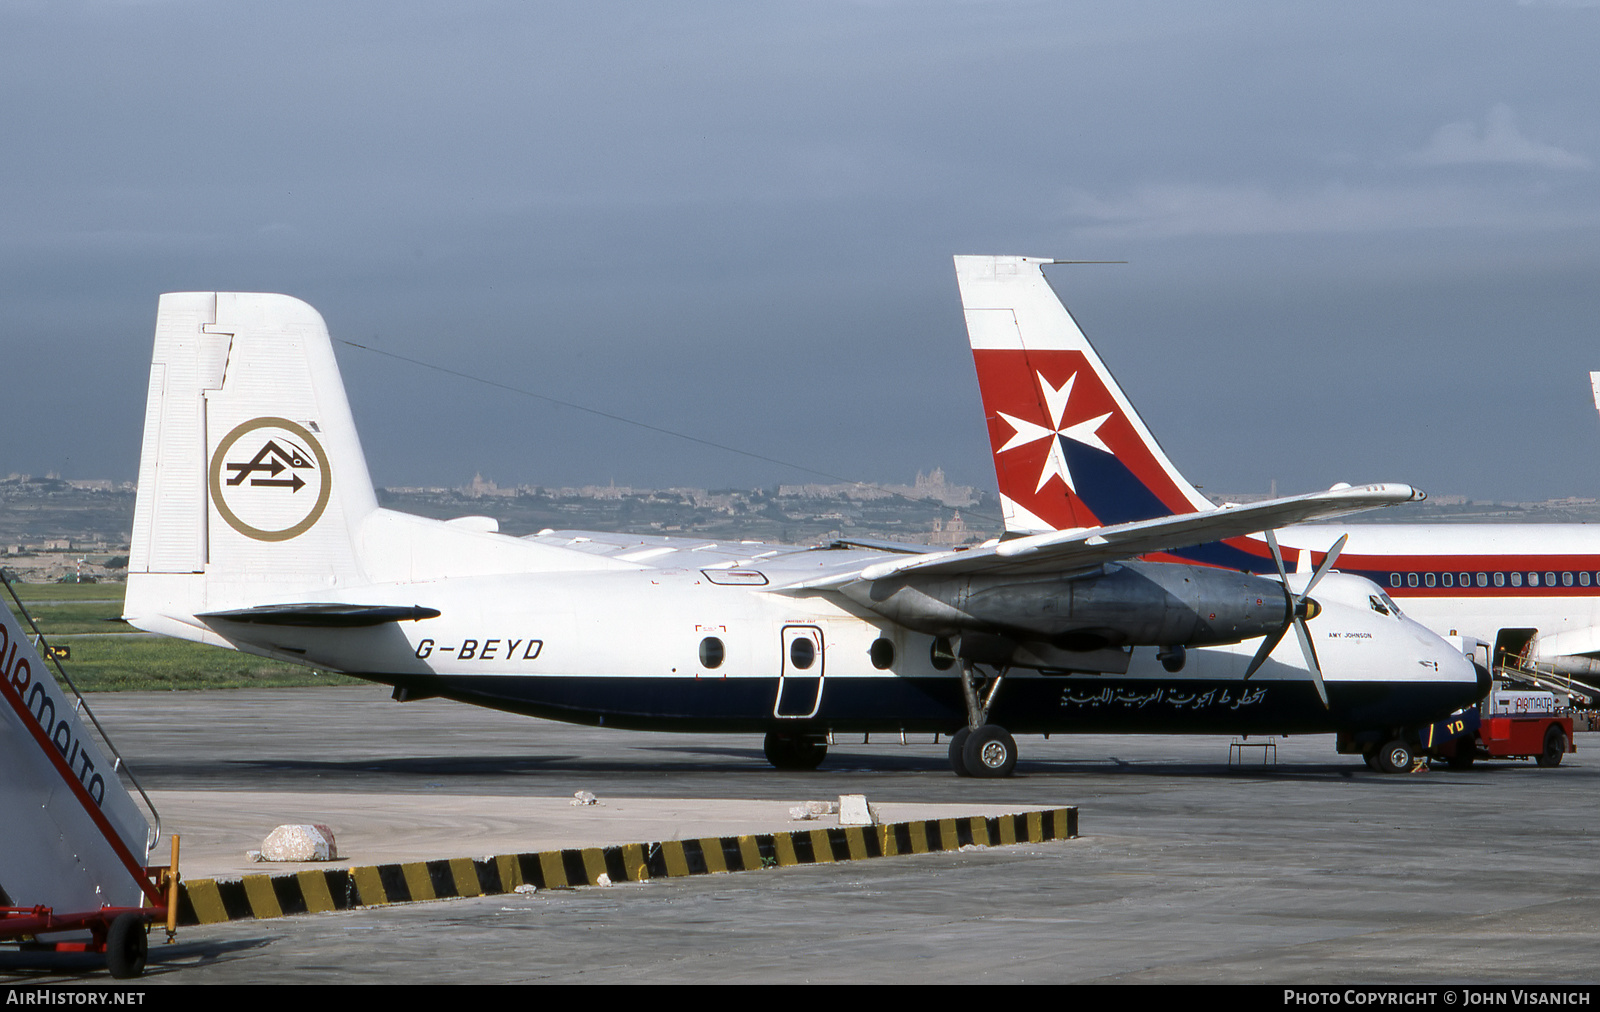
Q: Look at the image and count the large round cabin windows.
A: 5